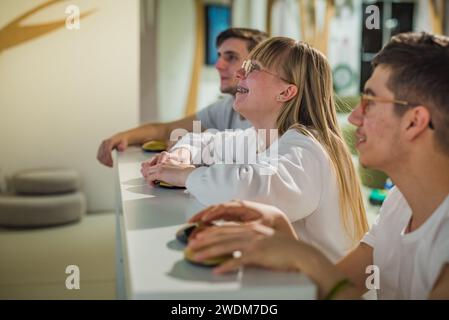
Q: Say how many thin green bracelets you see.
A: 1